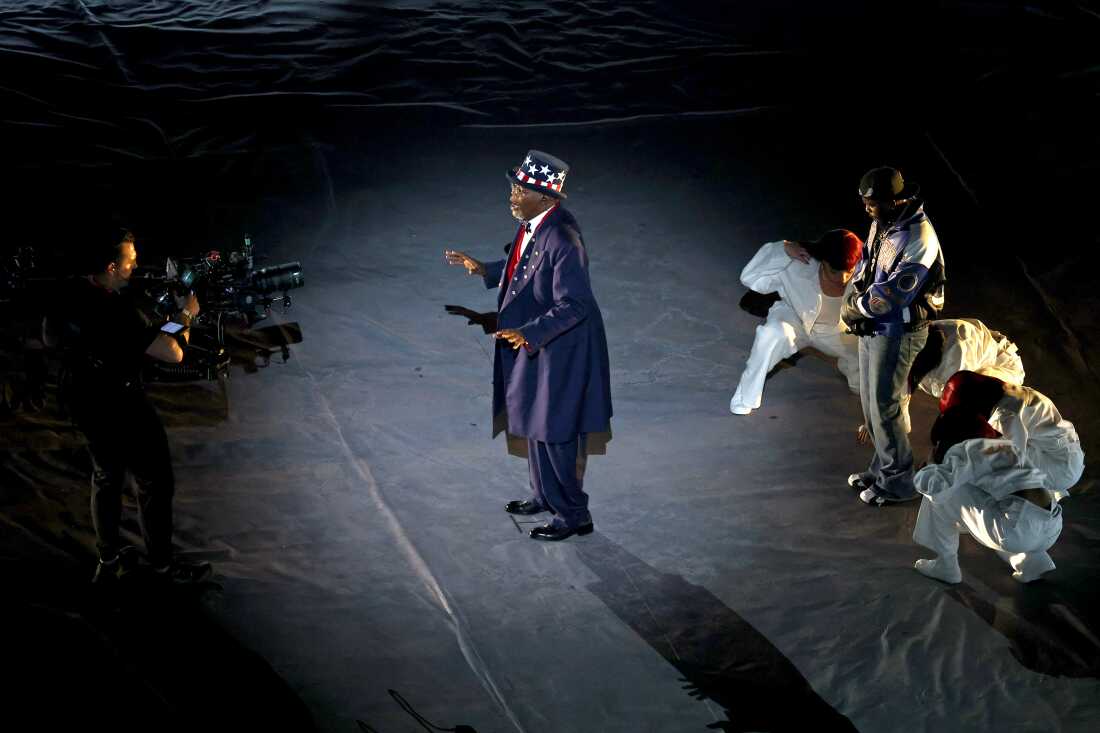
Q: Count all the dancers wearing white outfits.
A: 4